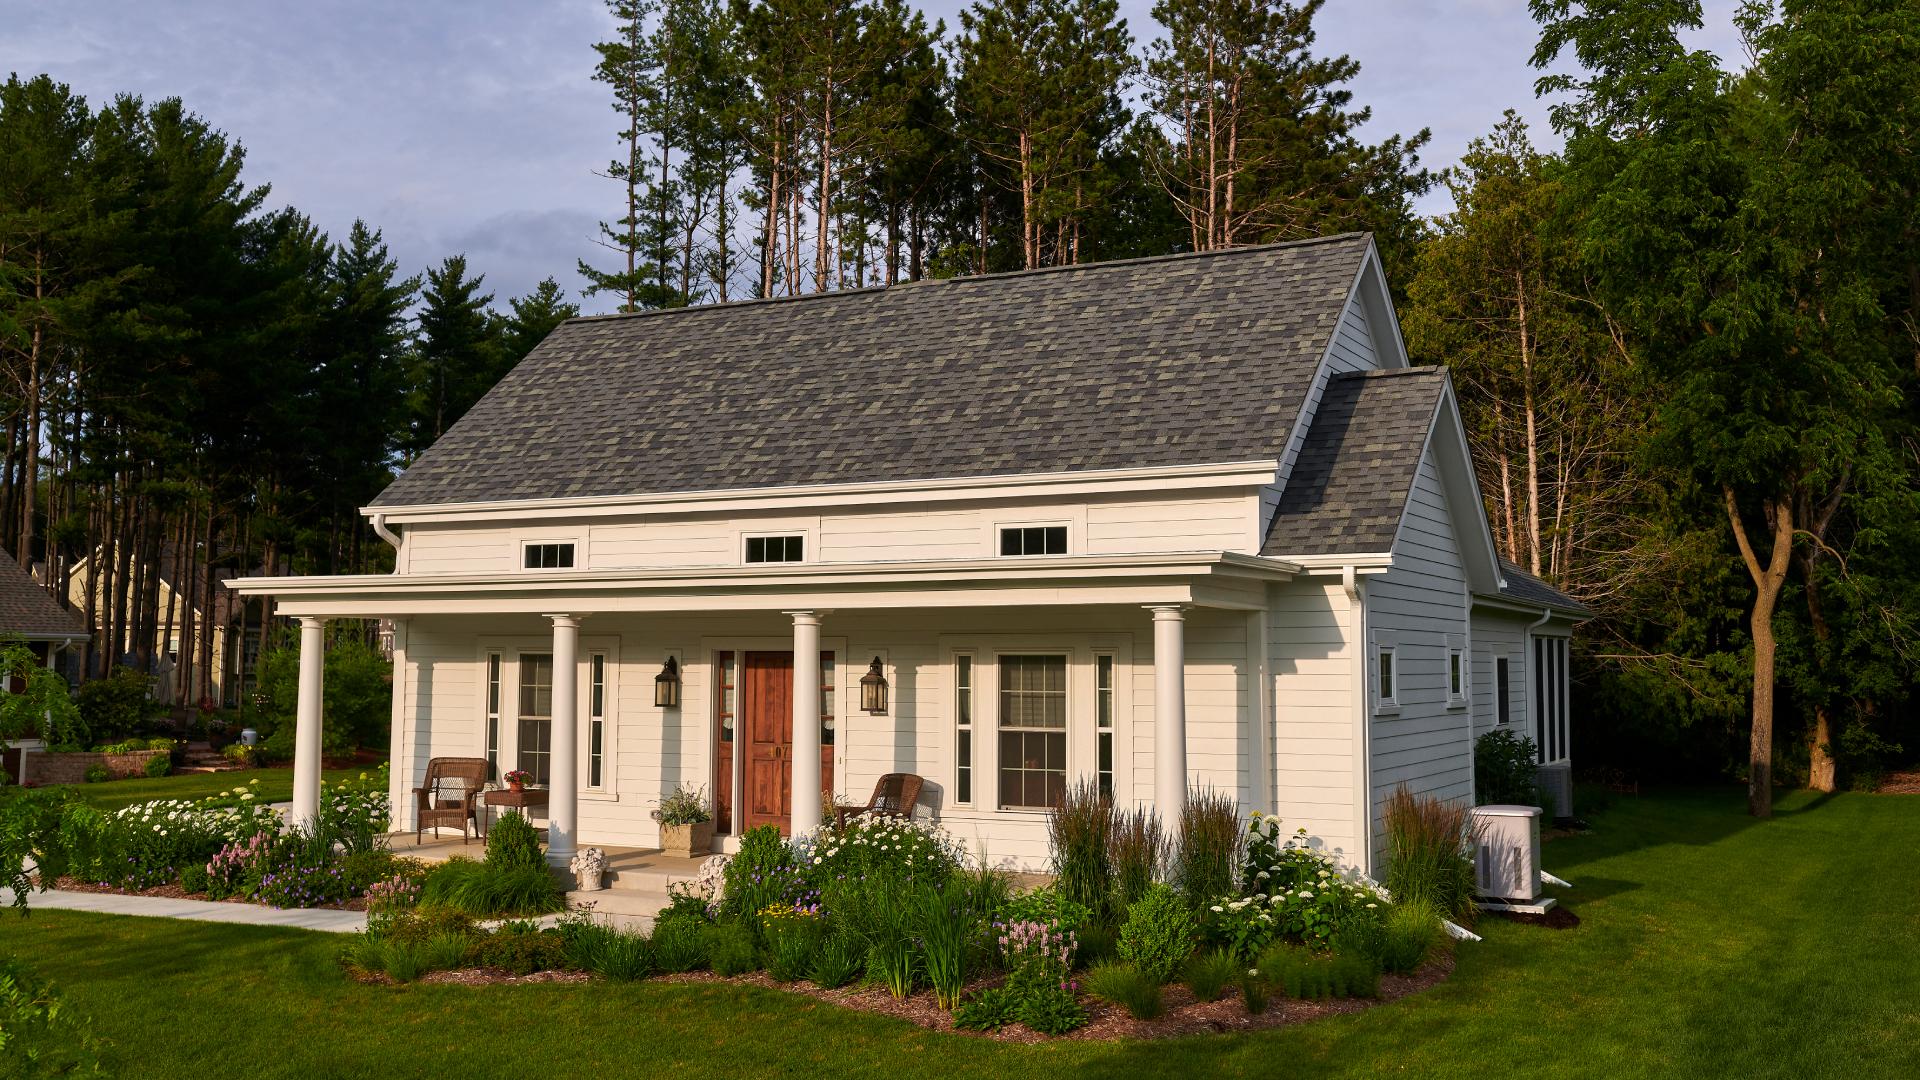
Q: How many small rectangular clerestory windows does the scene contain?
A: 3